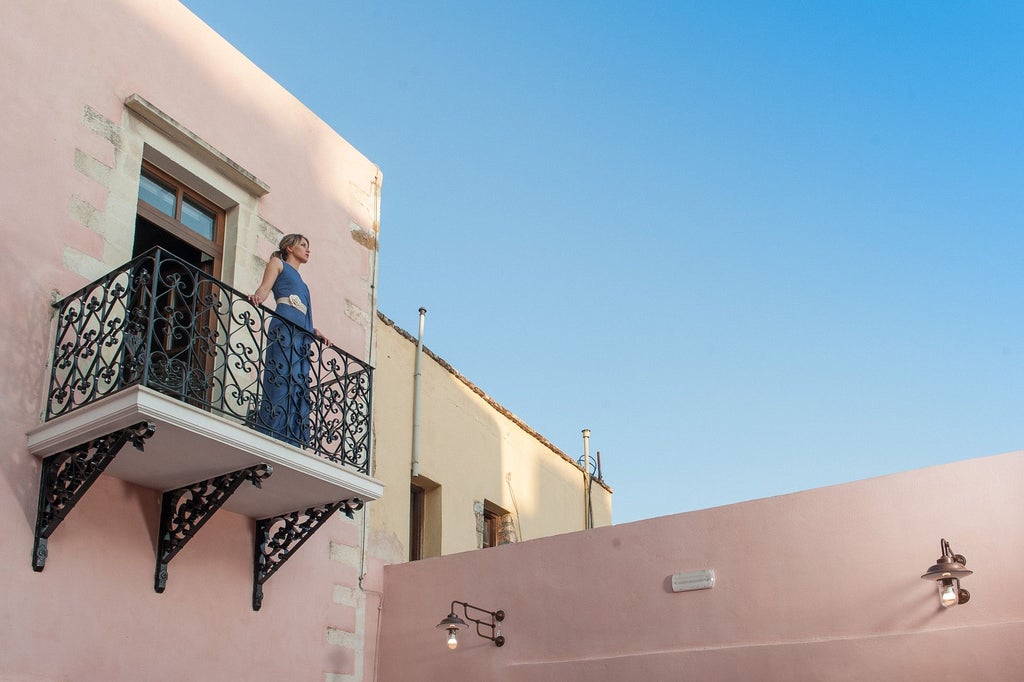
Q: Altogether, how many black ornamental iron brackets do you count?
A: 3